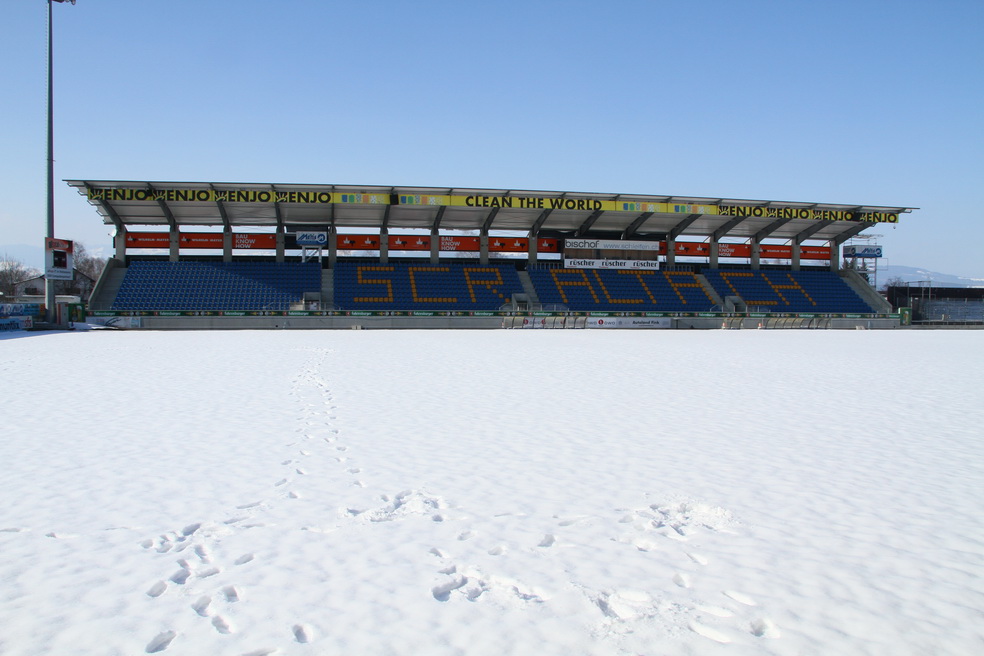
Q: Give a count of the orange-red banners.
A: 13